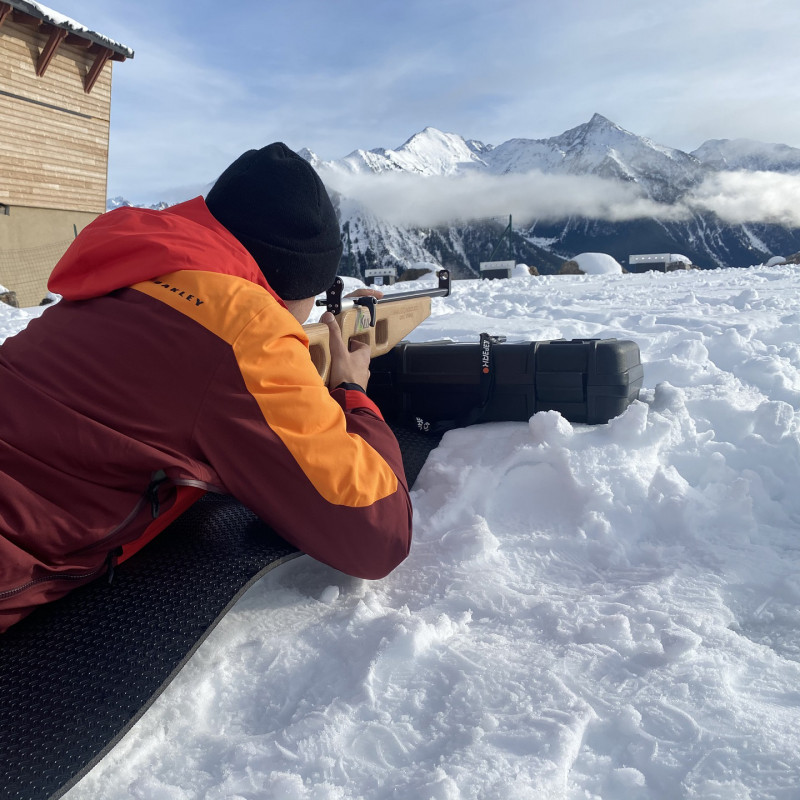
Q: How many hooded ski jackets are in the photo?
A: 1